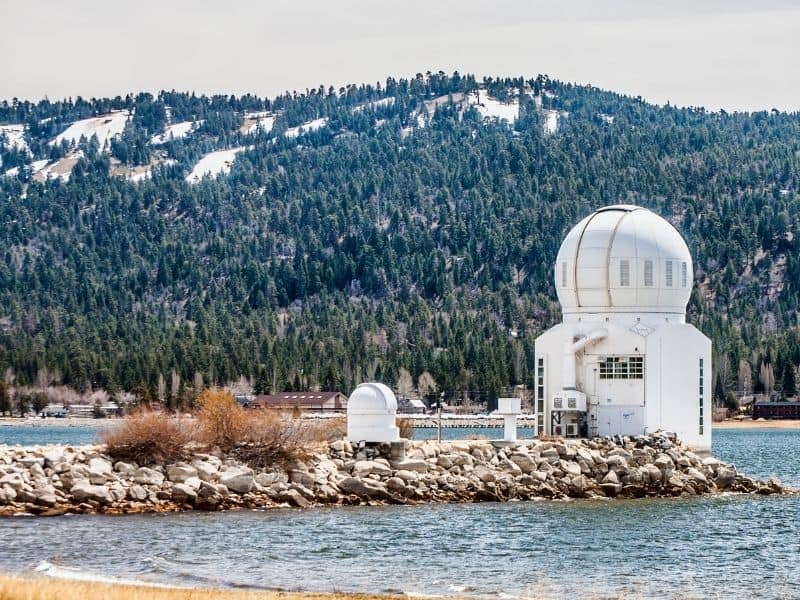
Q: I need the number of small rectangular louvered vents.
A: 5